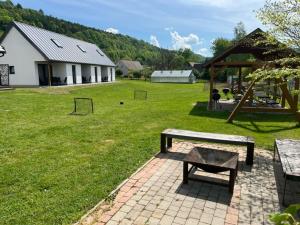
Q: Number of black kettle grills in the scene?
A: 2